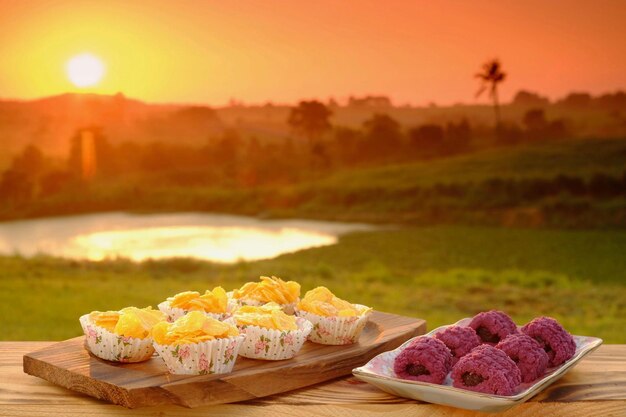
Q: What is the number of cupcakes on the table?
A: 6